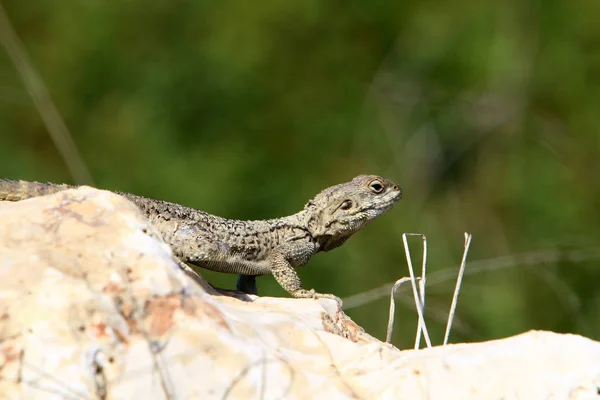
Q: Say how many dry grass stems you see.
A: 4